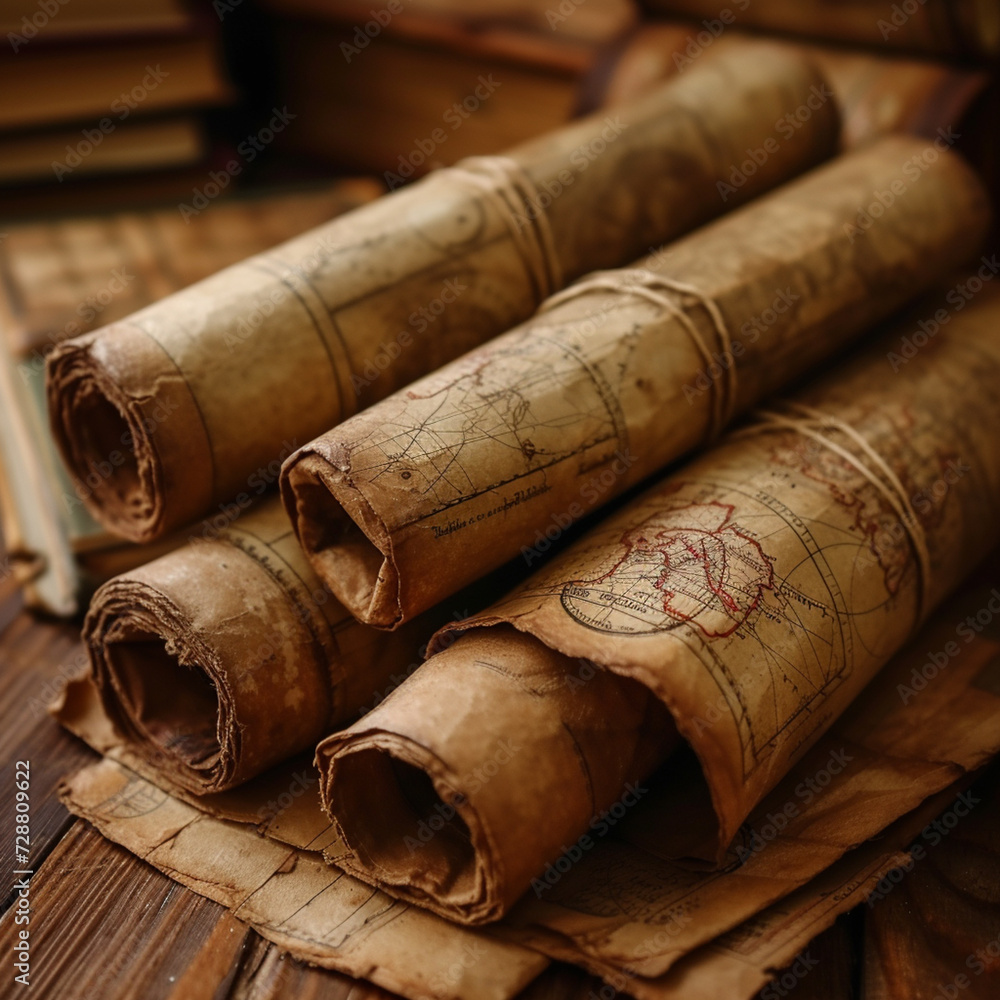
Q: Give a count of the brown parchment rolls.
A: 5